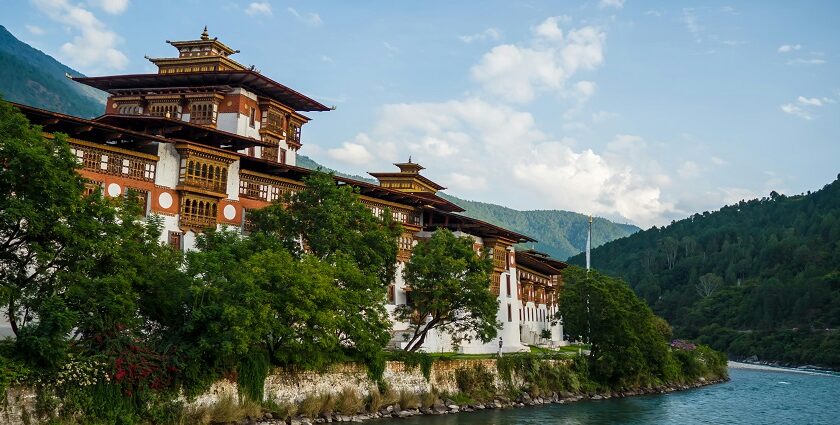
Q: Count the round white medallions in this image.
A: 3